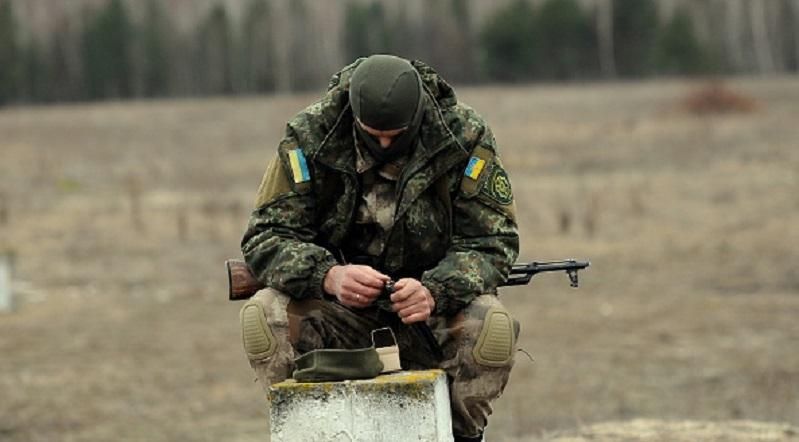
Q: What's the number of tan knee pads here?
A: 2